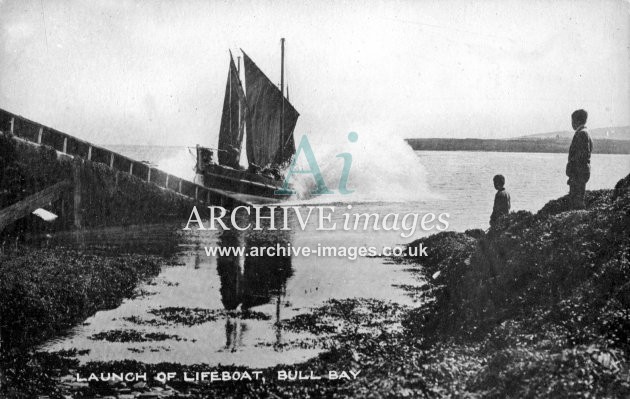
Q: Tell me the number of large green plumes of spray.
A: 0